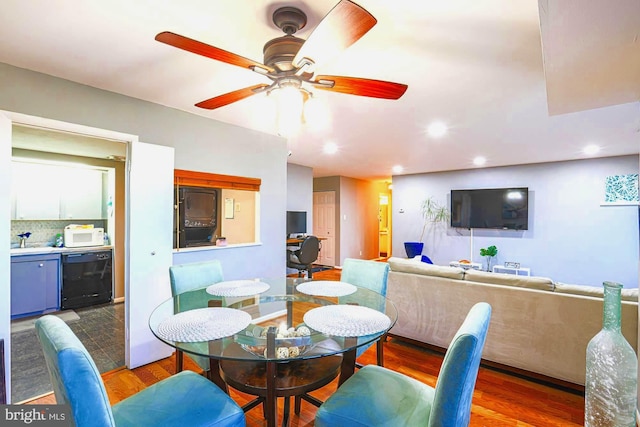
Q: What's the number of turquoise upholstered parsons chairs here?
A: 4